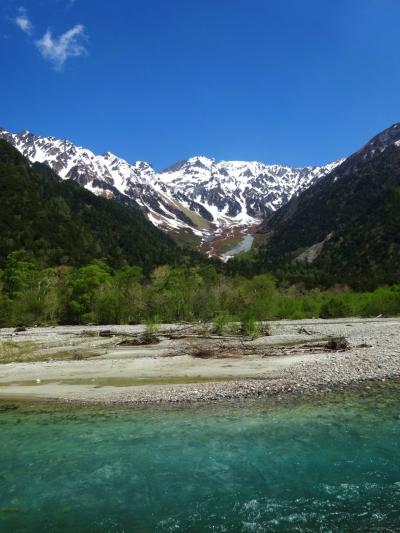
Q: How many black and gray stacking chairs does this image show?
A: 0